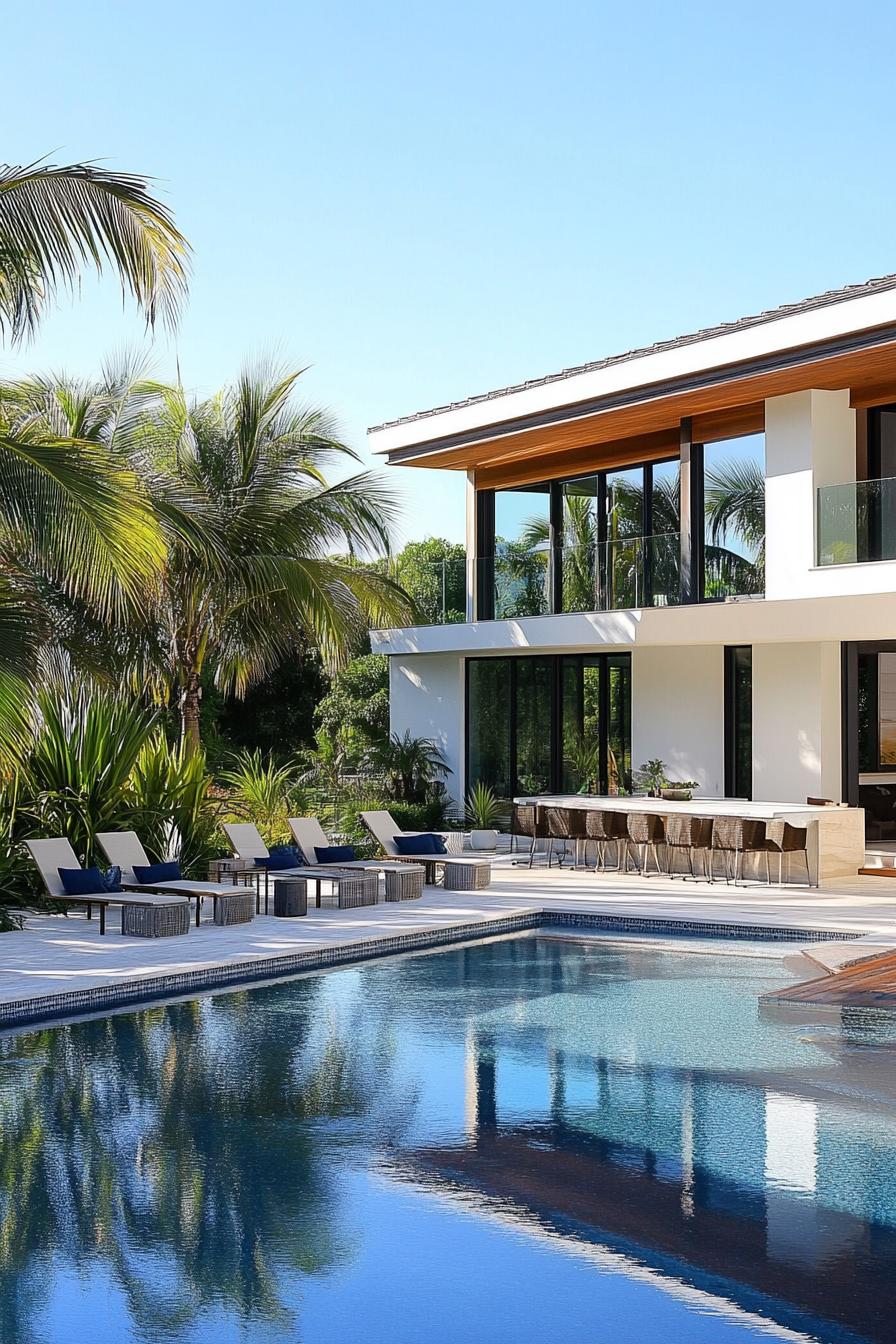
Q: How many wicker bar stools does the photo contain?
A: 7